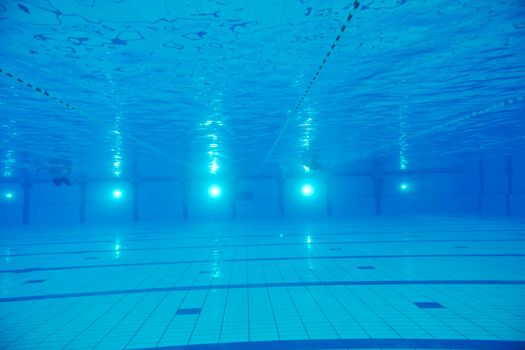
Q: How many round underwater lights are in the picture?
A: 5